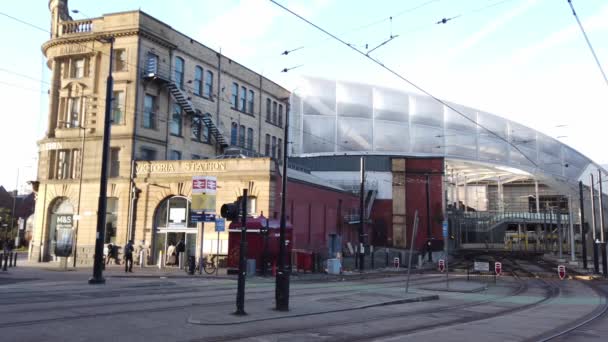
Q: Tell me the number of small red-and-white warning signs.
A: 4